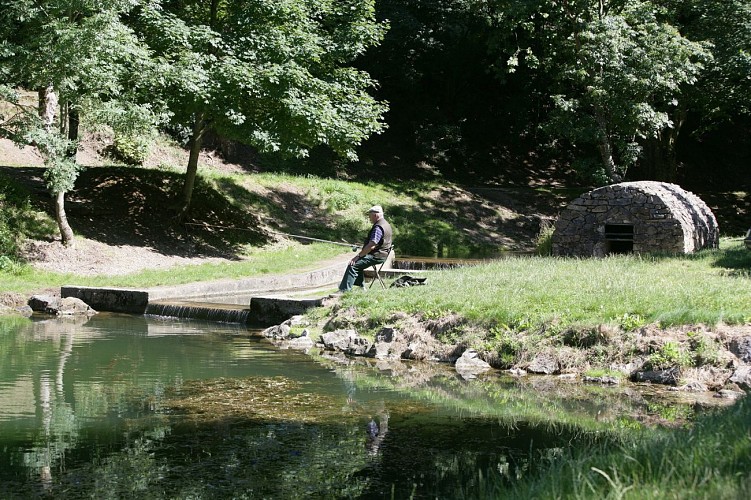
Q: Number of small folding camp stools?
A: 1